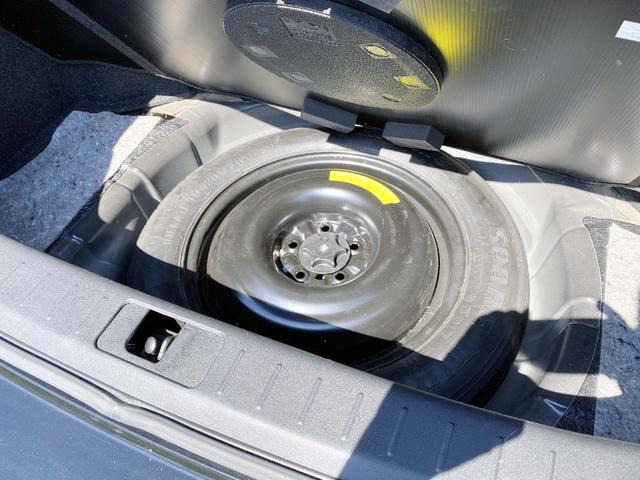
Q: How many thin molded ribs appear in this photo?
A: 12